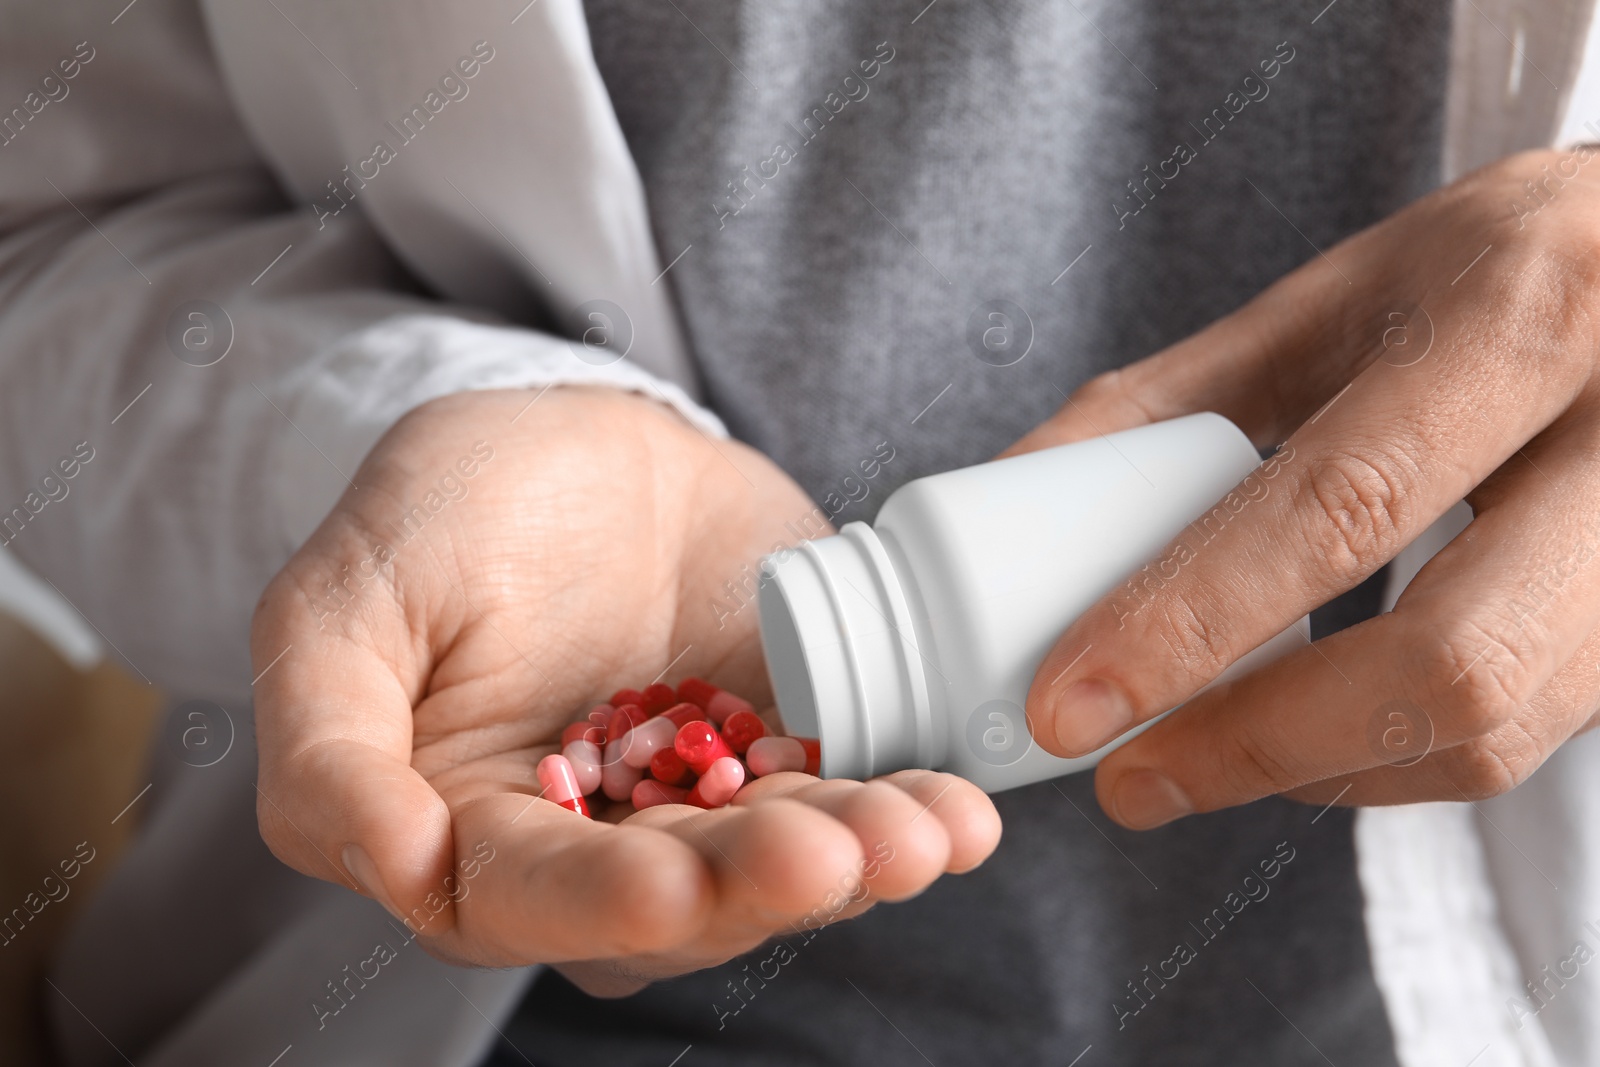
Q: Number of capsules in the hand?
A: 14